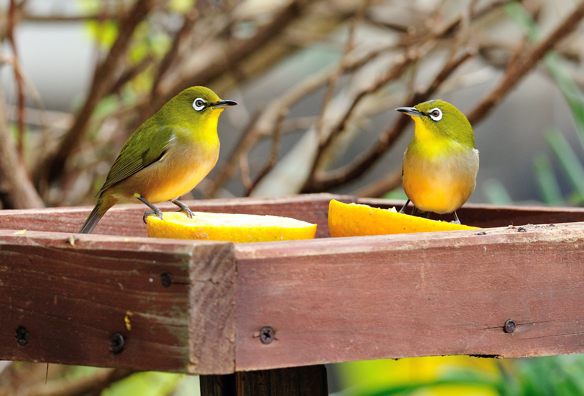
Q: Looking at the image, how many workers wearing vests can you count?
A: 0